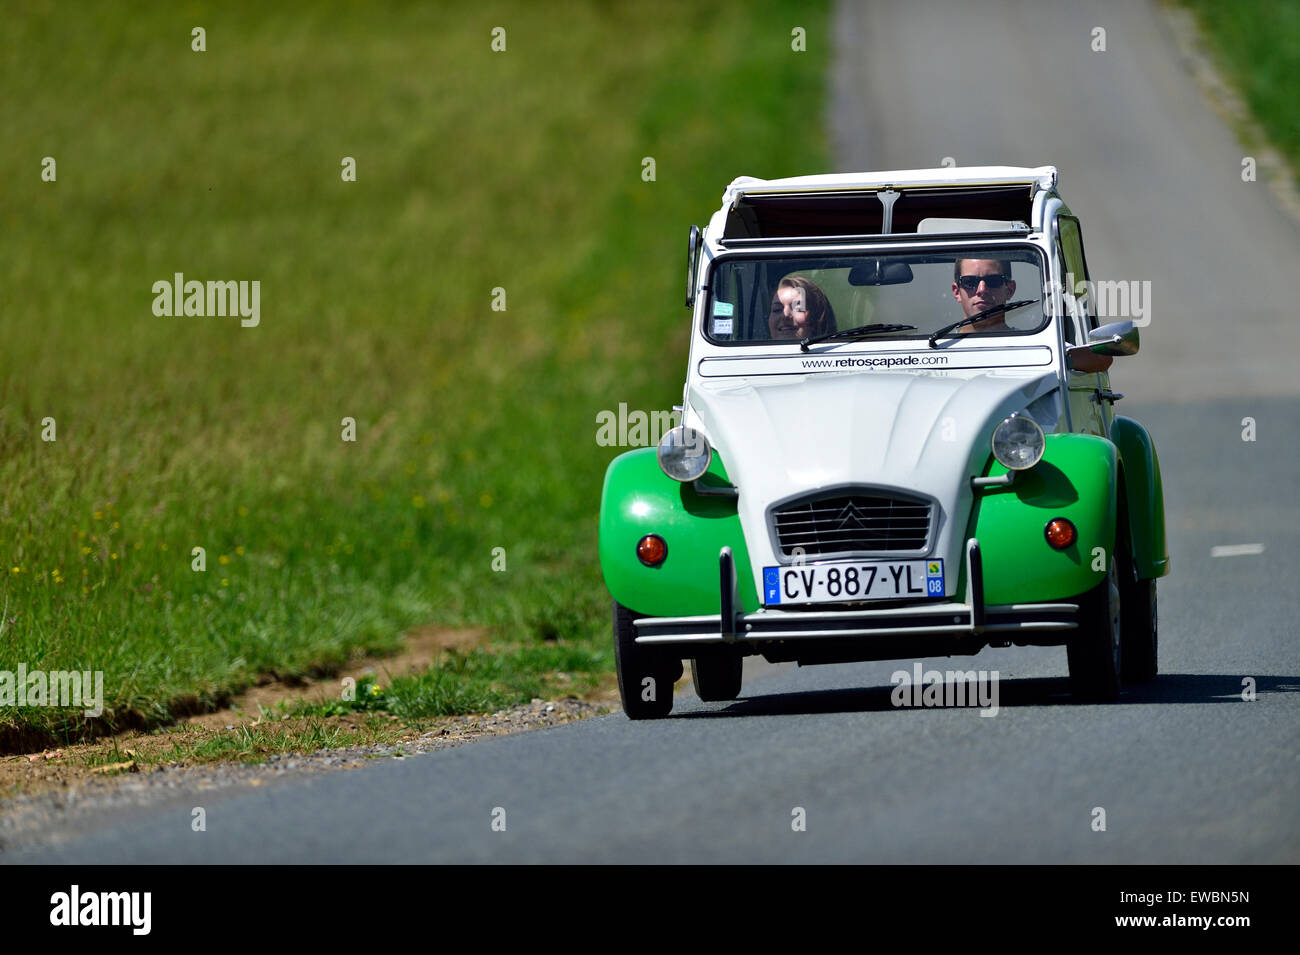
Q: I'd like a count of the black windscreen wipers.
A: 2